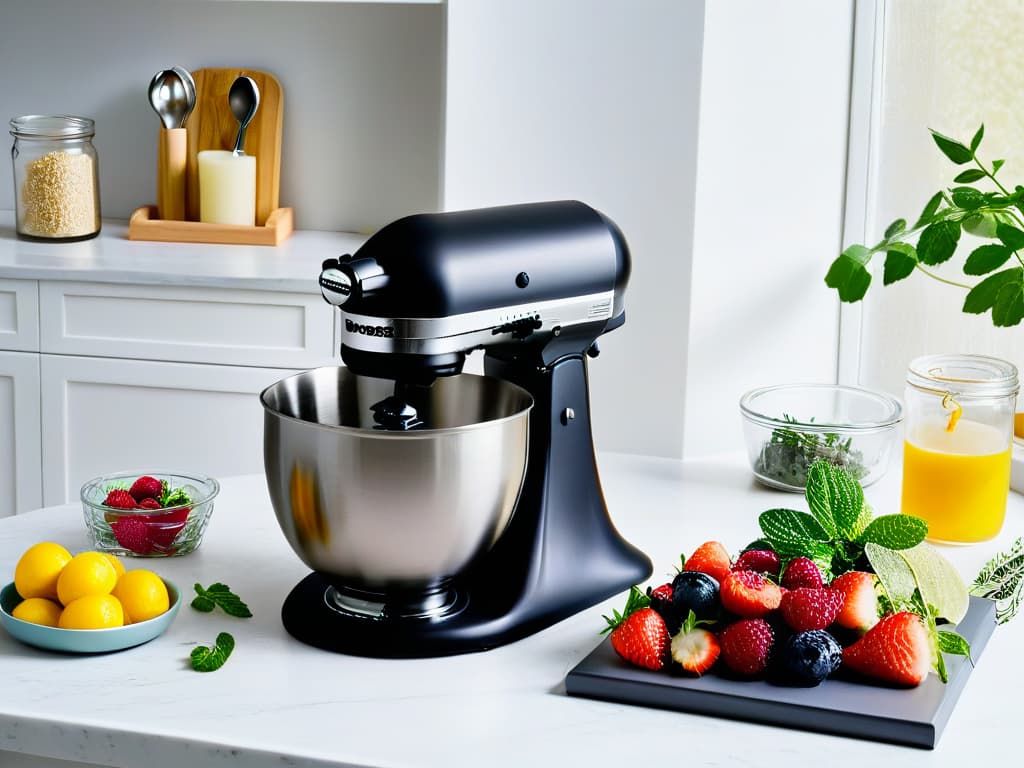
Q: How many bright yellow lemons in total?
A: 6